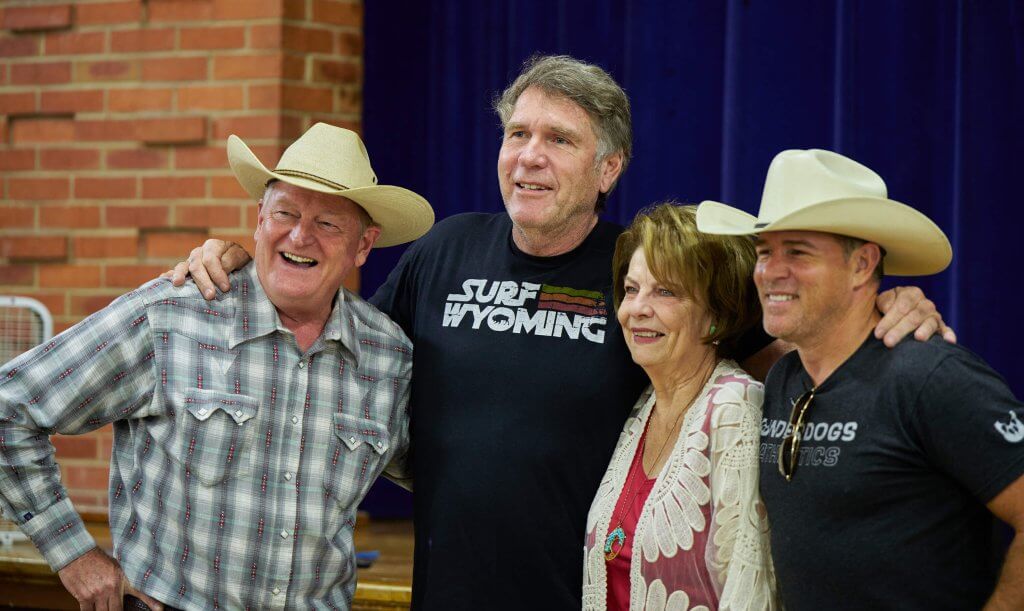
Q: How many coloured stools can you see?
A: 0